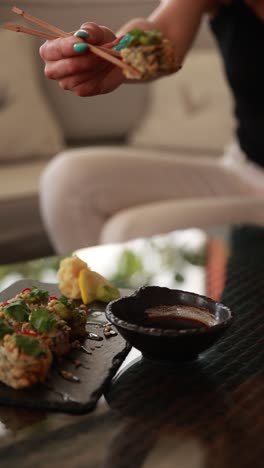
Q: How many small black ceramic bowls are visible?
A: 1